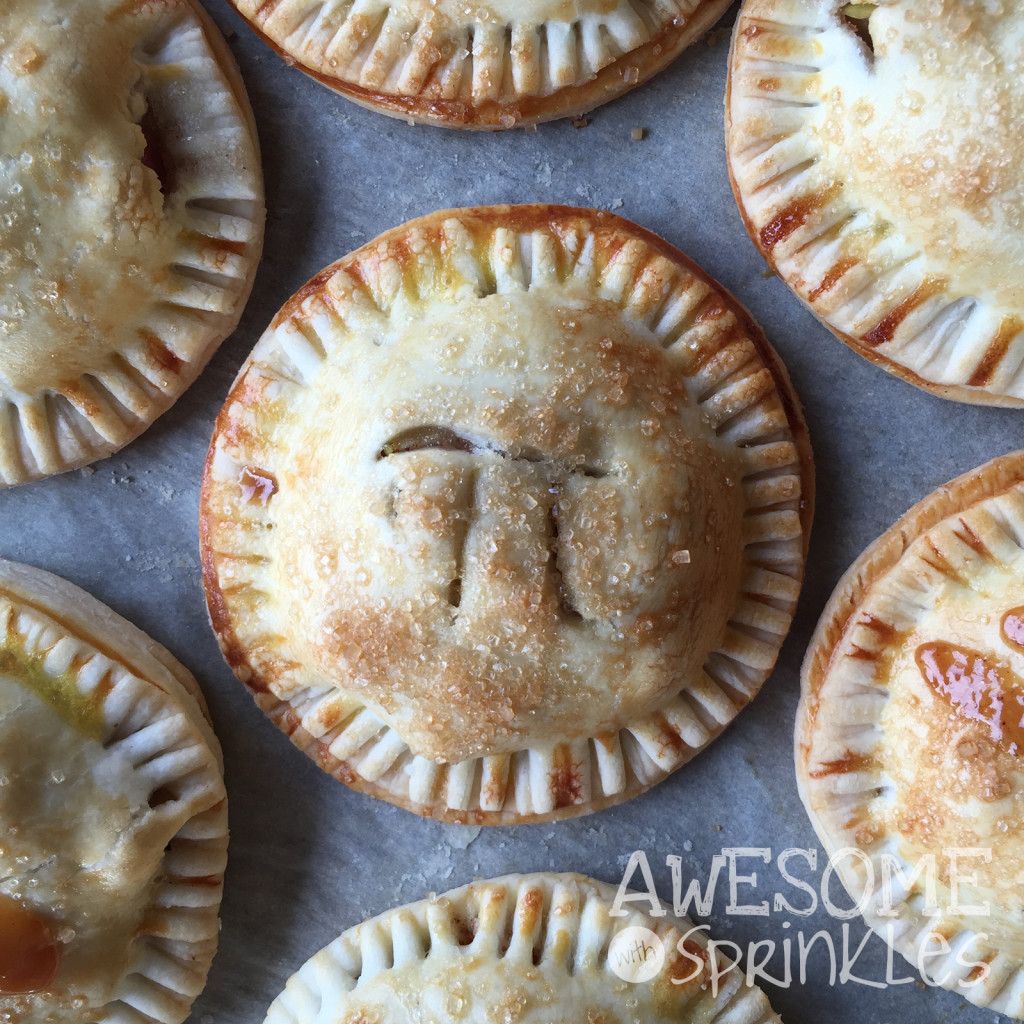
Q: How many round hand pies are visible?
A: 7